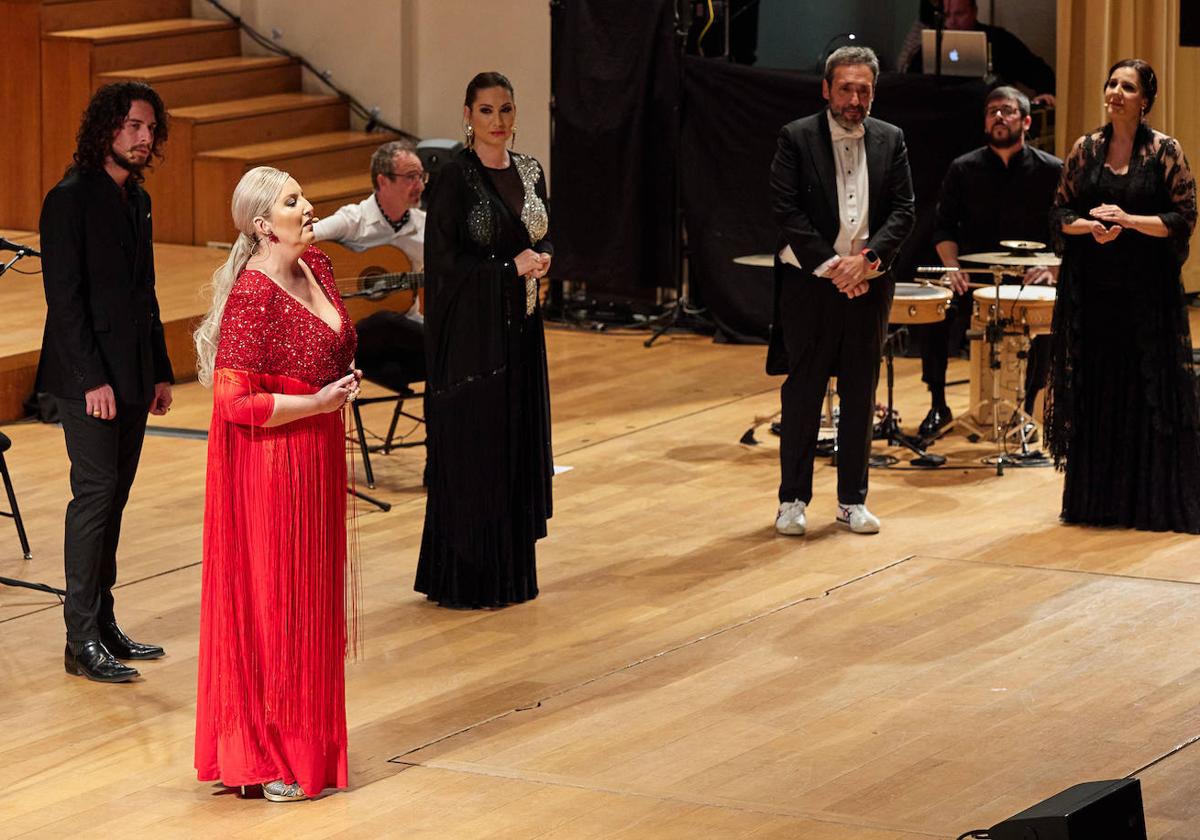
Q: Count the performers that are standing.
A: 5